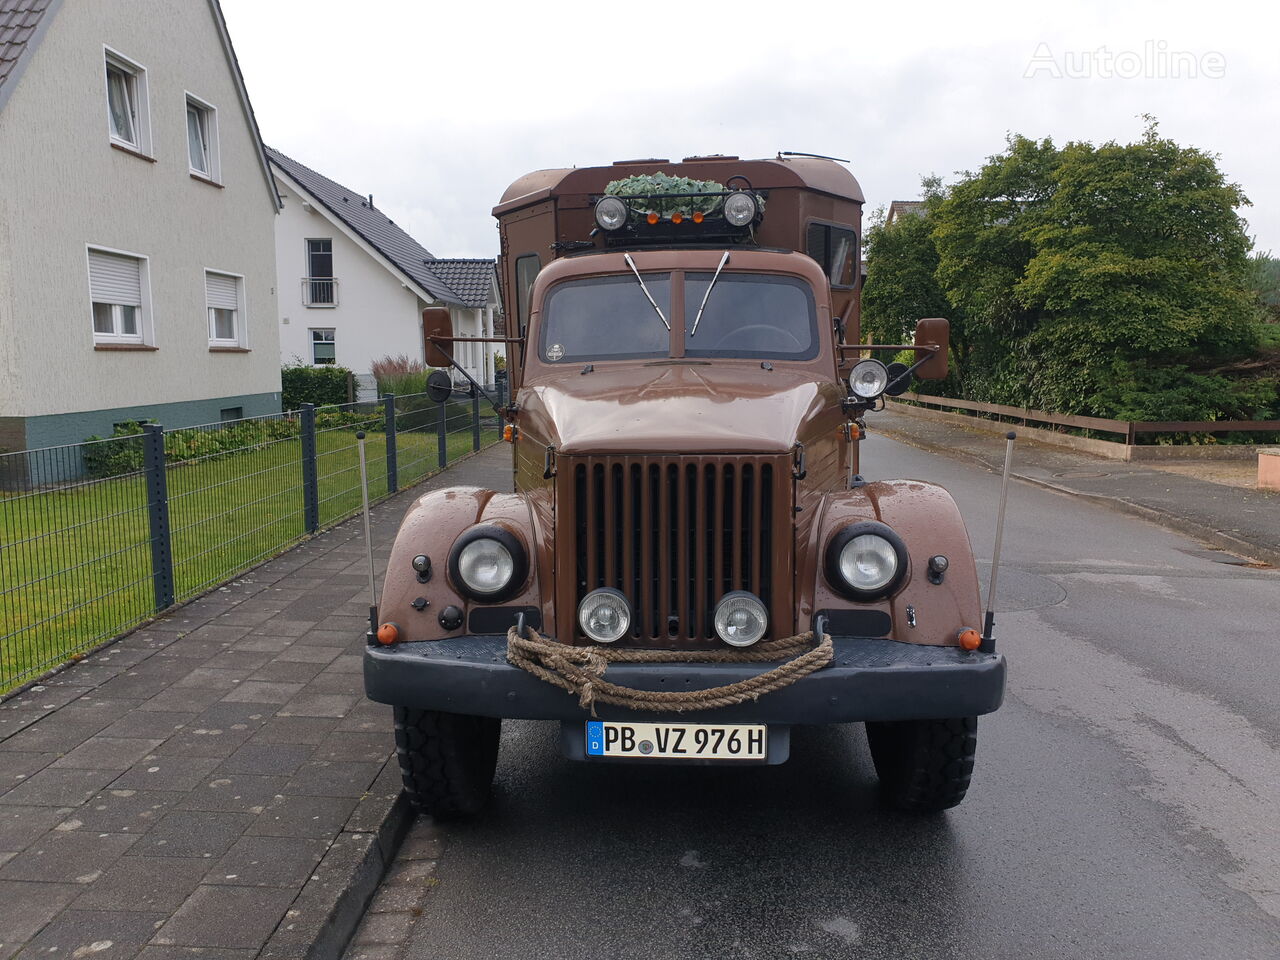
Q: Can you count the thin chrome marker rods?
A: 2